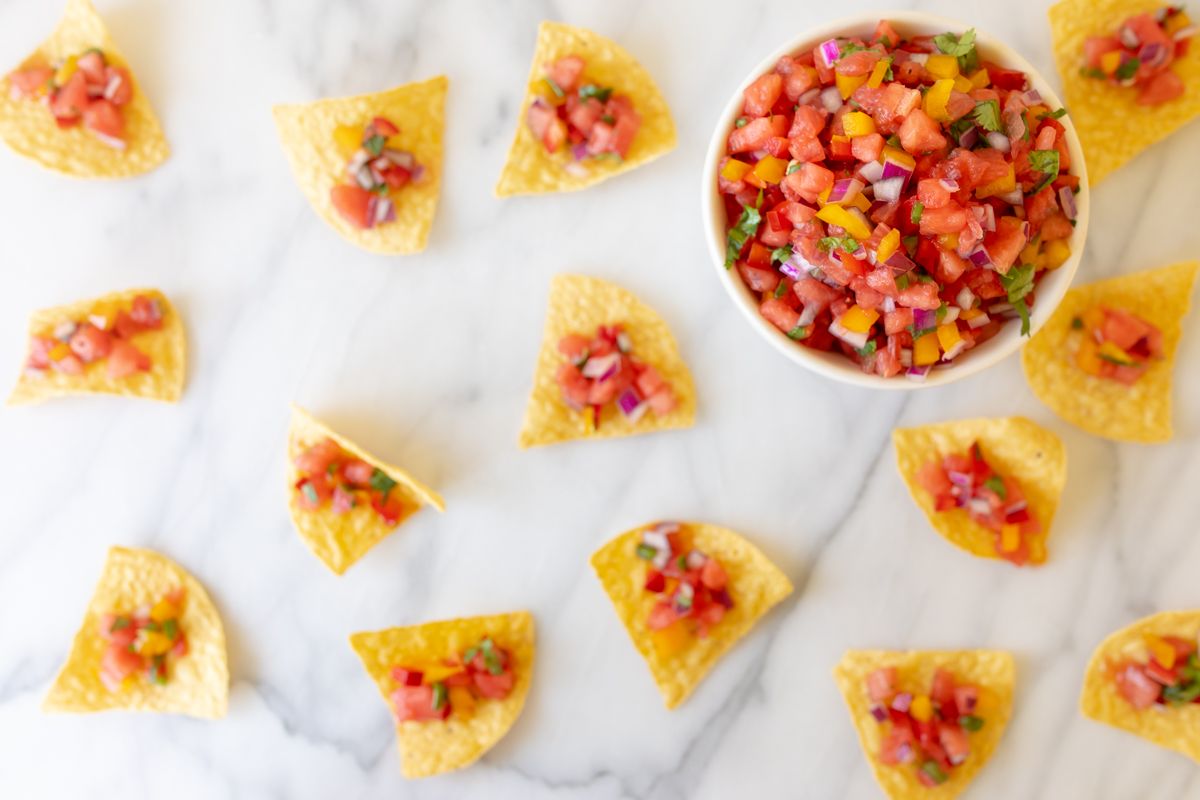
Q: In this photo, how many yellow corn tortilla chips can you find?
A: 14